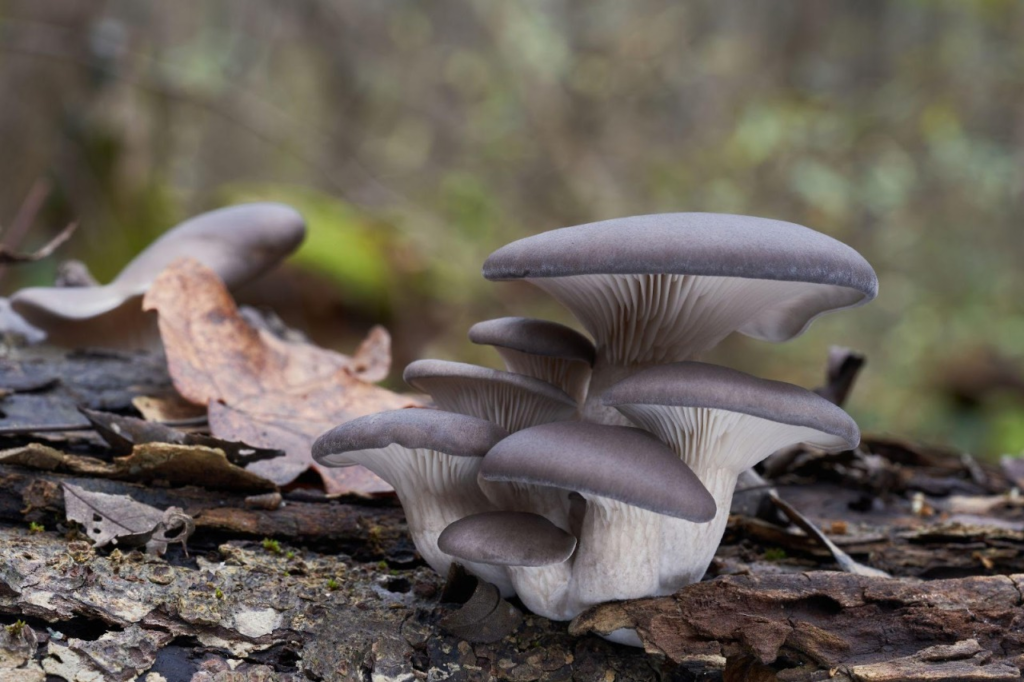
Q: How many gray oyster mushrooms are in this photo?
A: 8